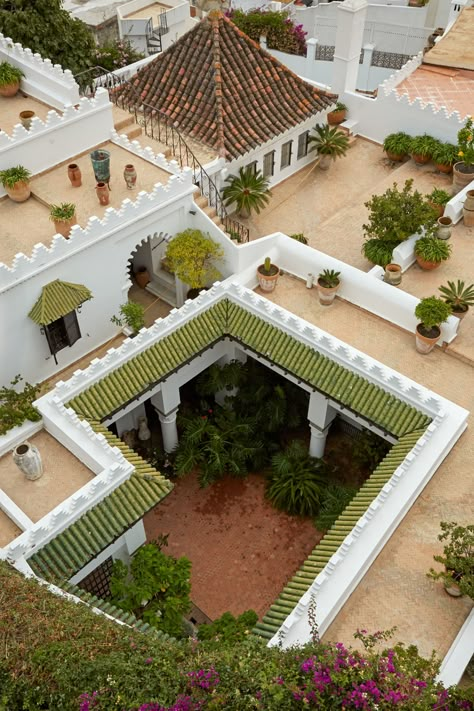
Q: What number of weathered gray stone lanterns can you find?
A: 0